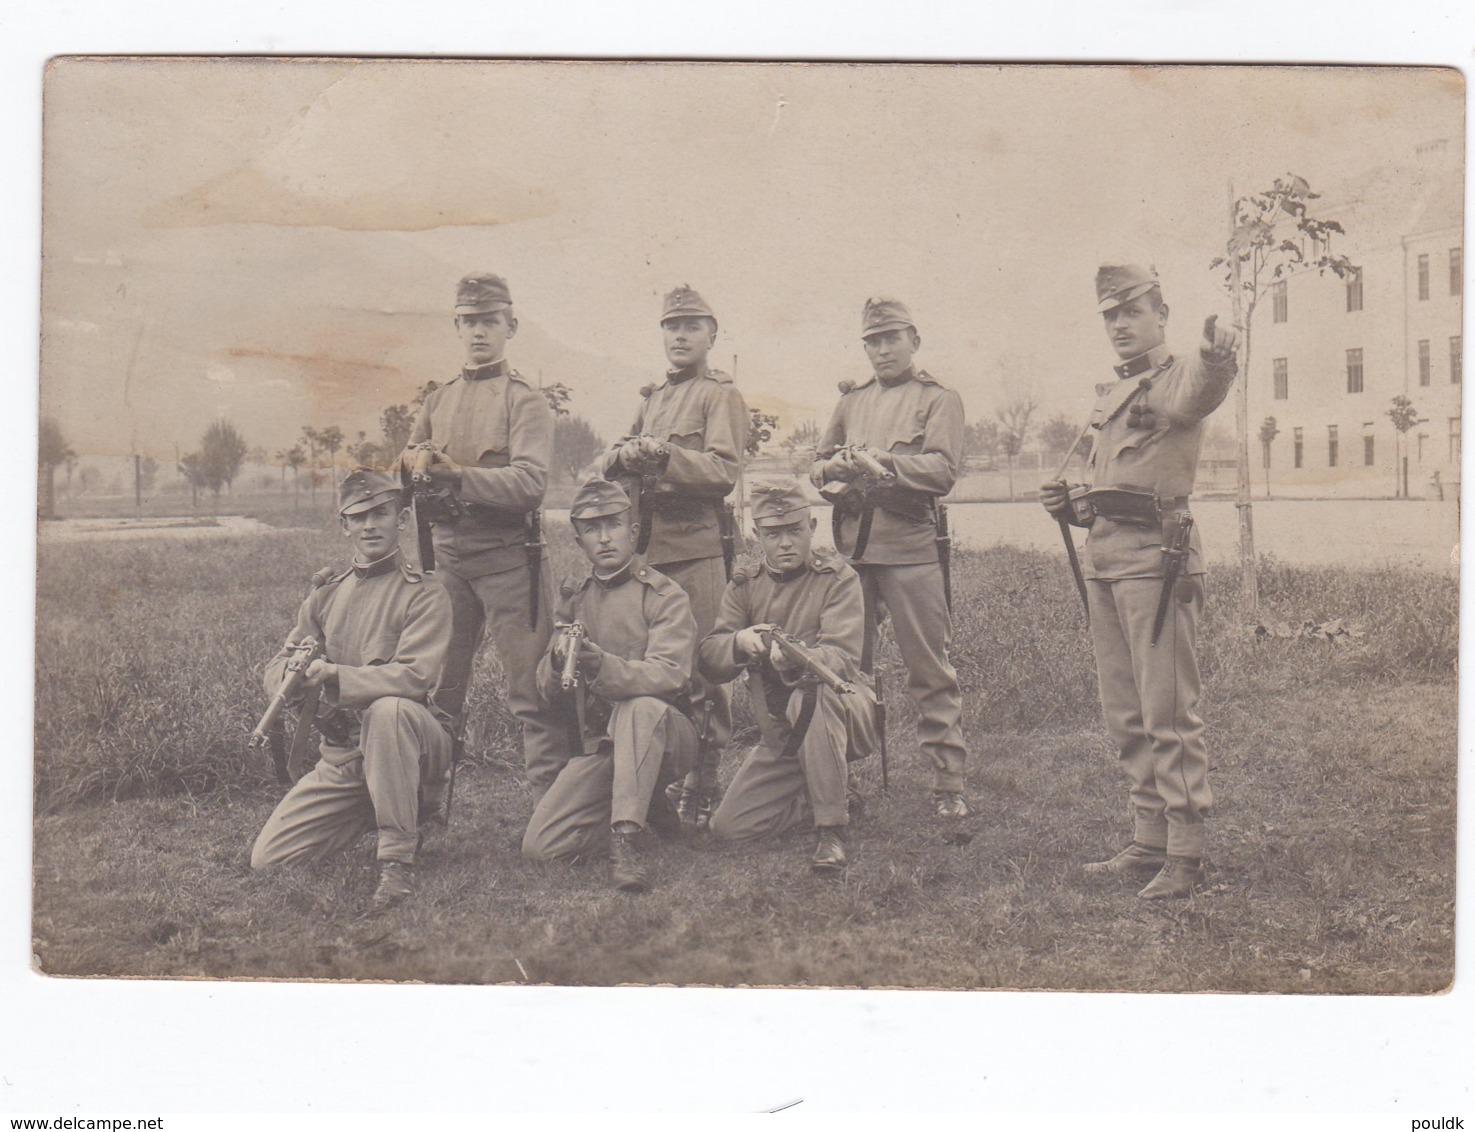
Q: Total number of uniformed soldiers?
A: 7